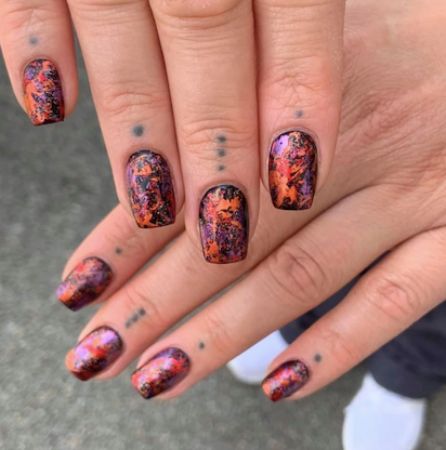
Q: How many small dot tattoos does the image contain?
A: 12